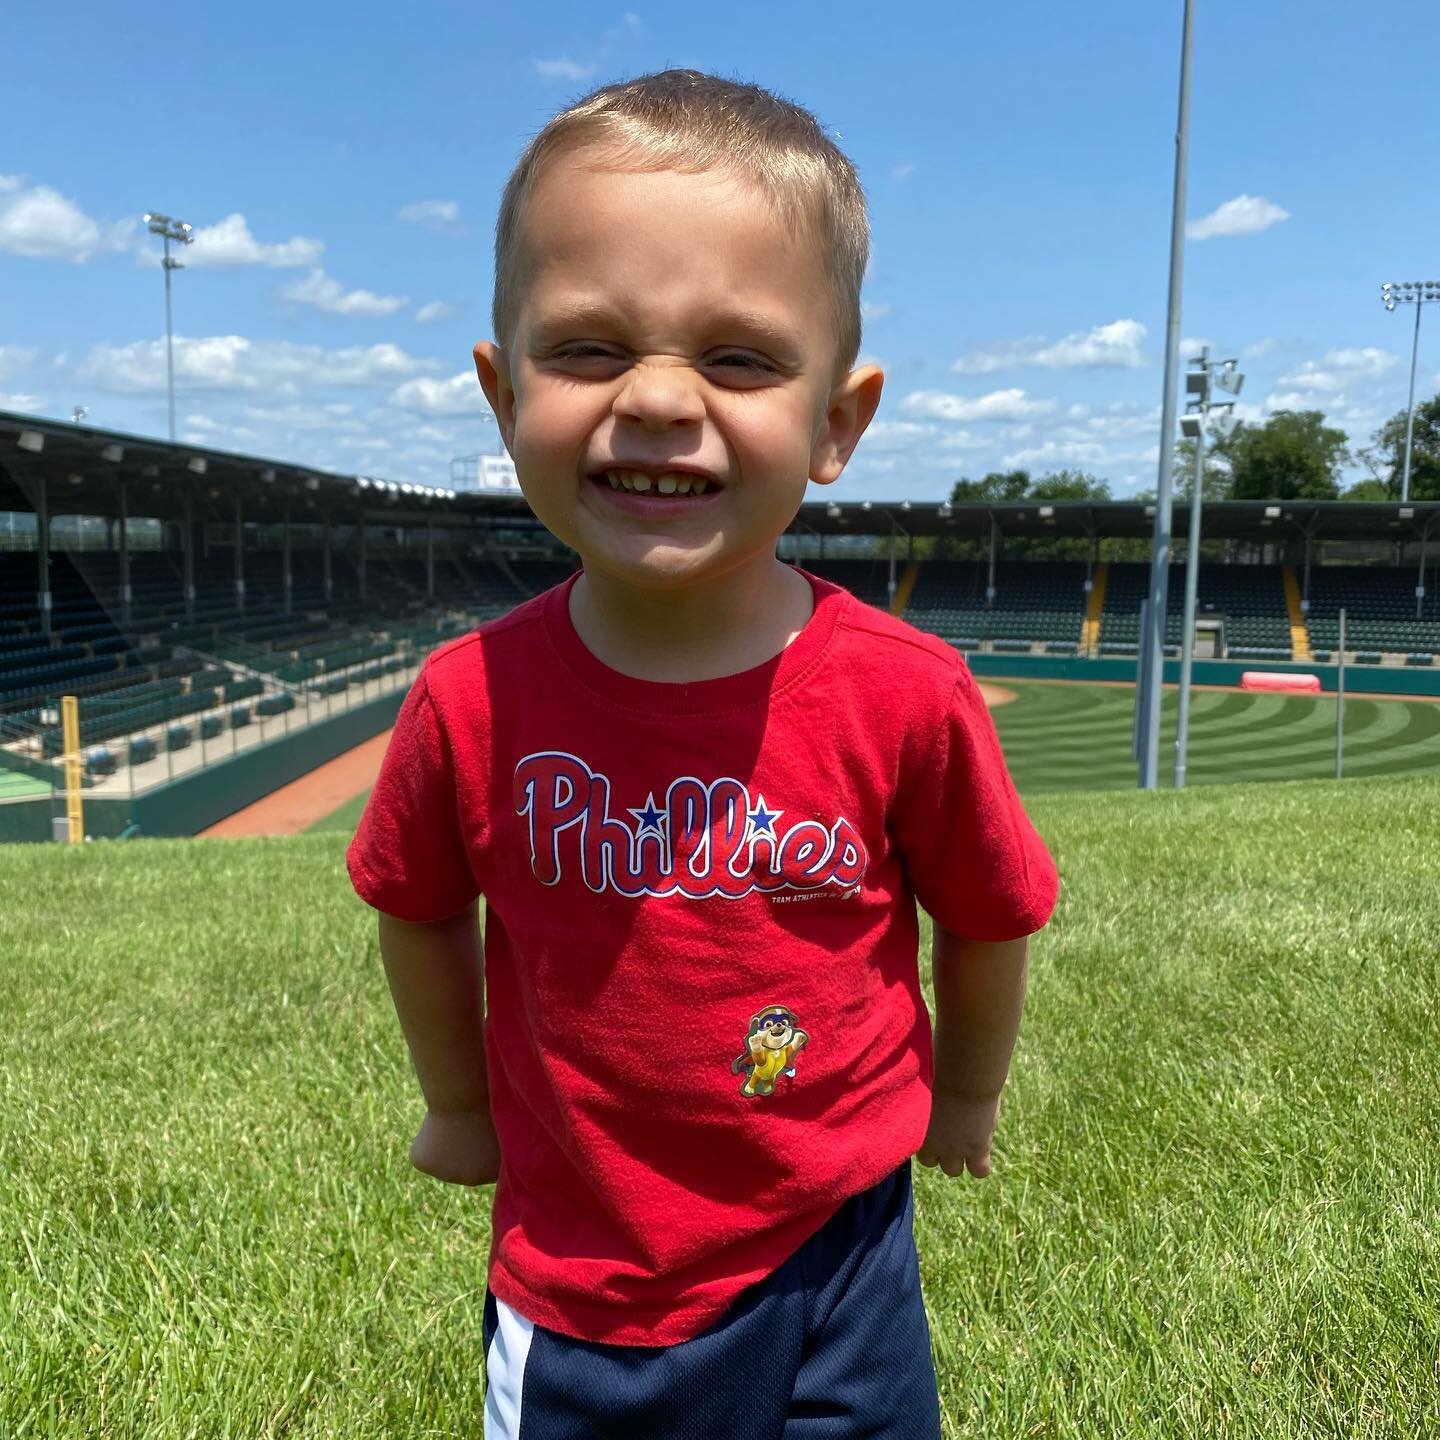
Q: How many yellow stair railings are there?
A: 3